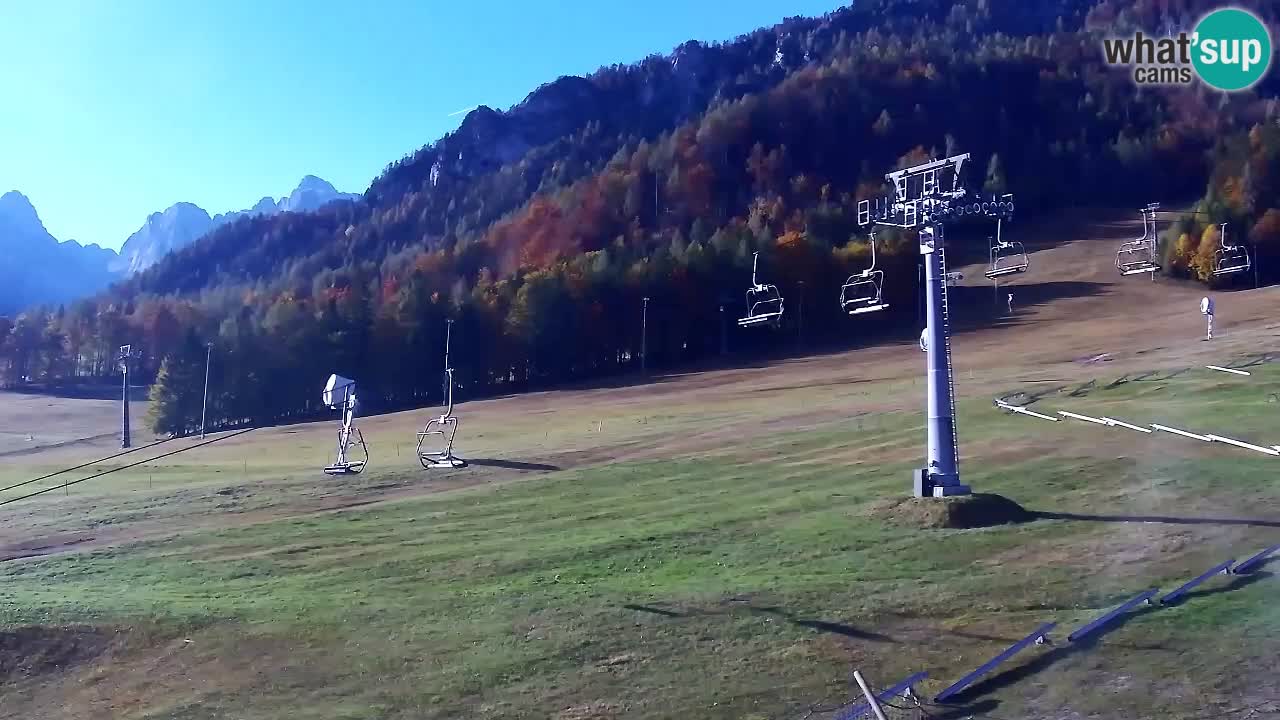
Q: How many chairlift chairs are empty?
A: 7